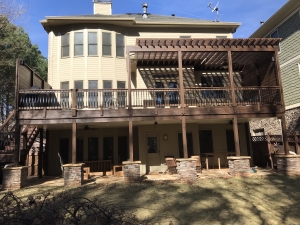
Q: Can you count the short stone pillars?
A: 6